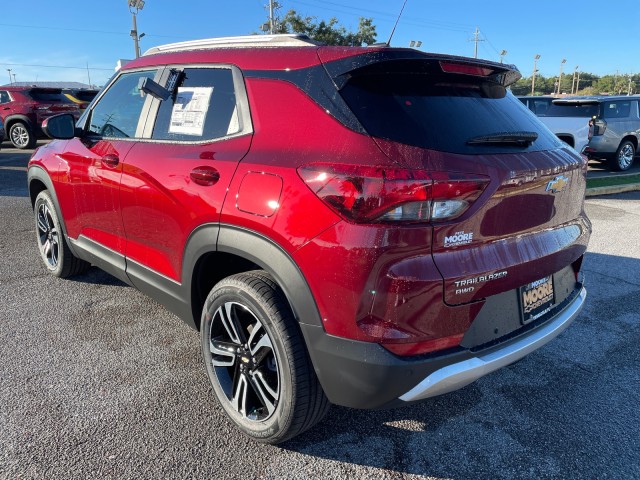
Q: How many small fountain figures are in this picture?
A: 0